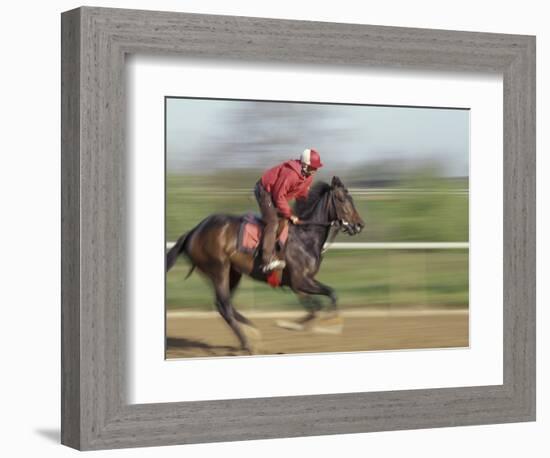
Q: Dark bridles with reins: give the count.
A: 1